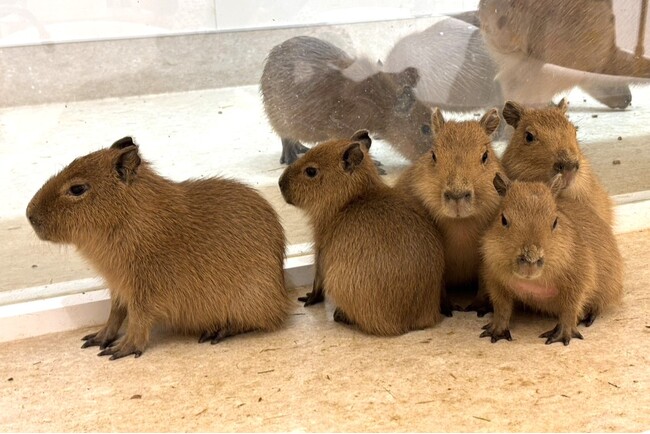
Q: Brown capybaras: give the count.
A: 5